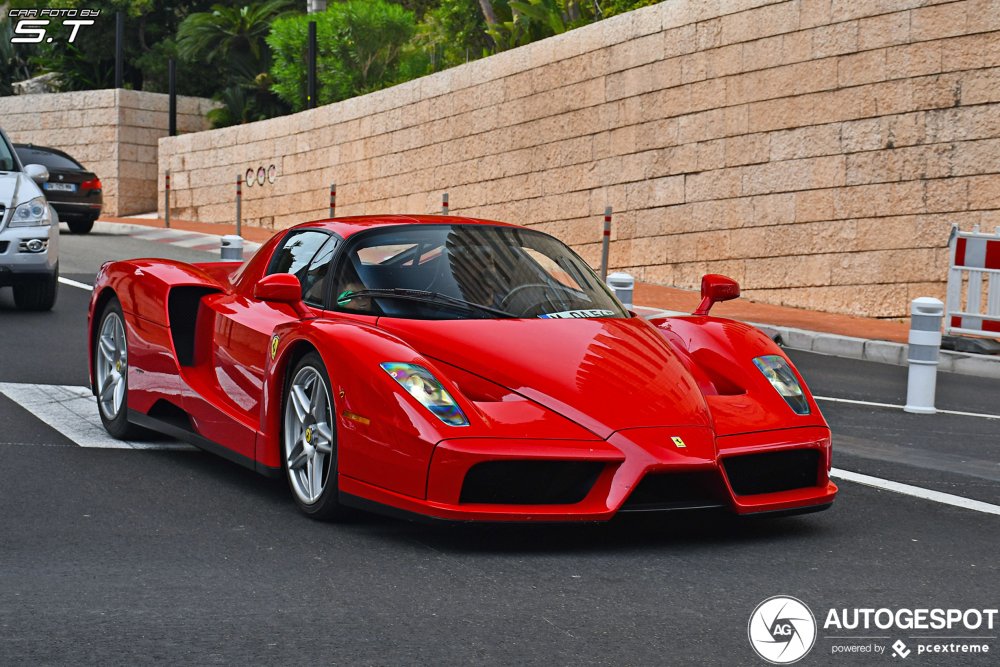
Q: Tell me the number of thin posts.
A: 5